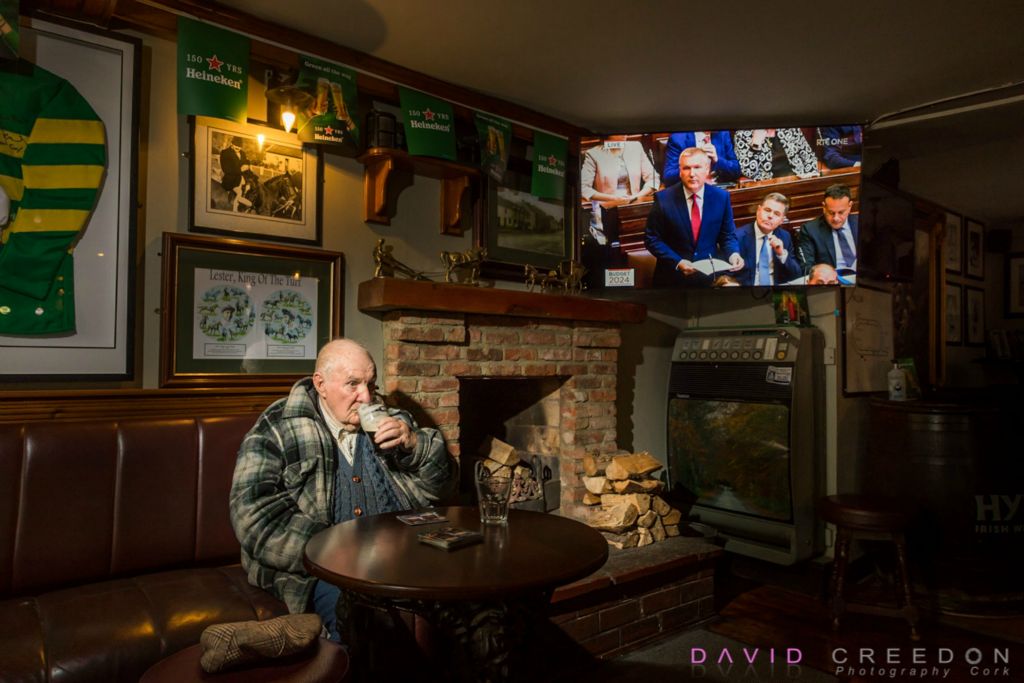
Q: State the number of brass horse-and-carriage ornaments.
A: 2